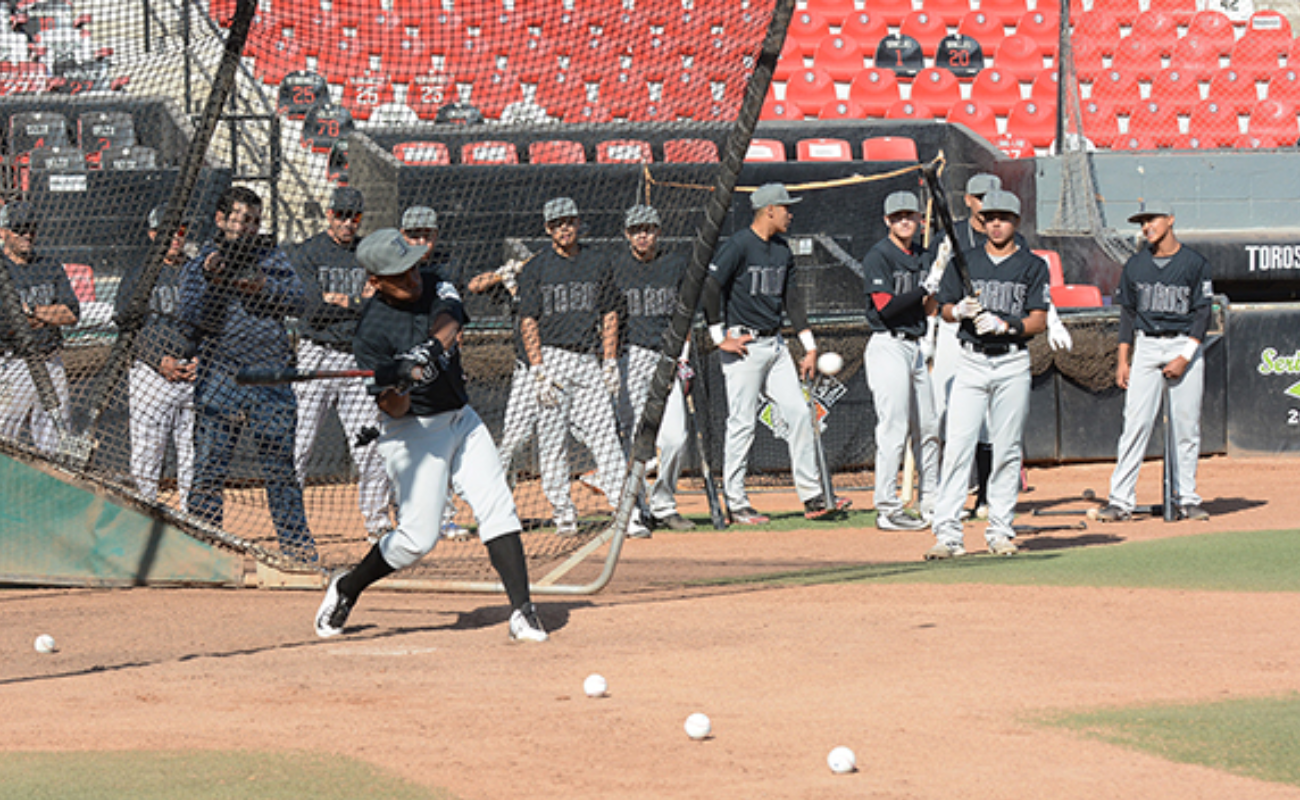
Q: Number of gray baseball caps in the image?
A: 12